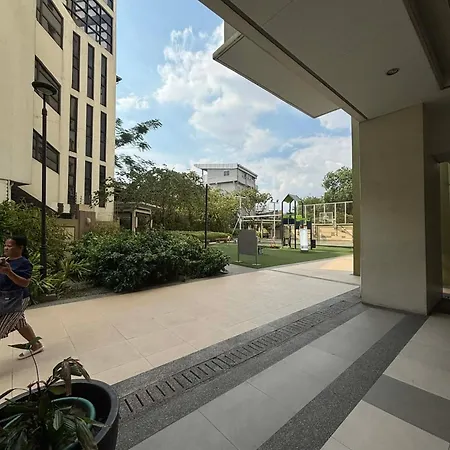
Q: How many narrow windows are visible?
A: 9